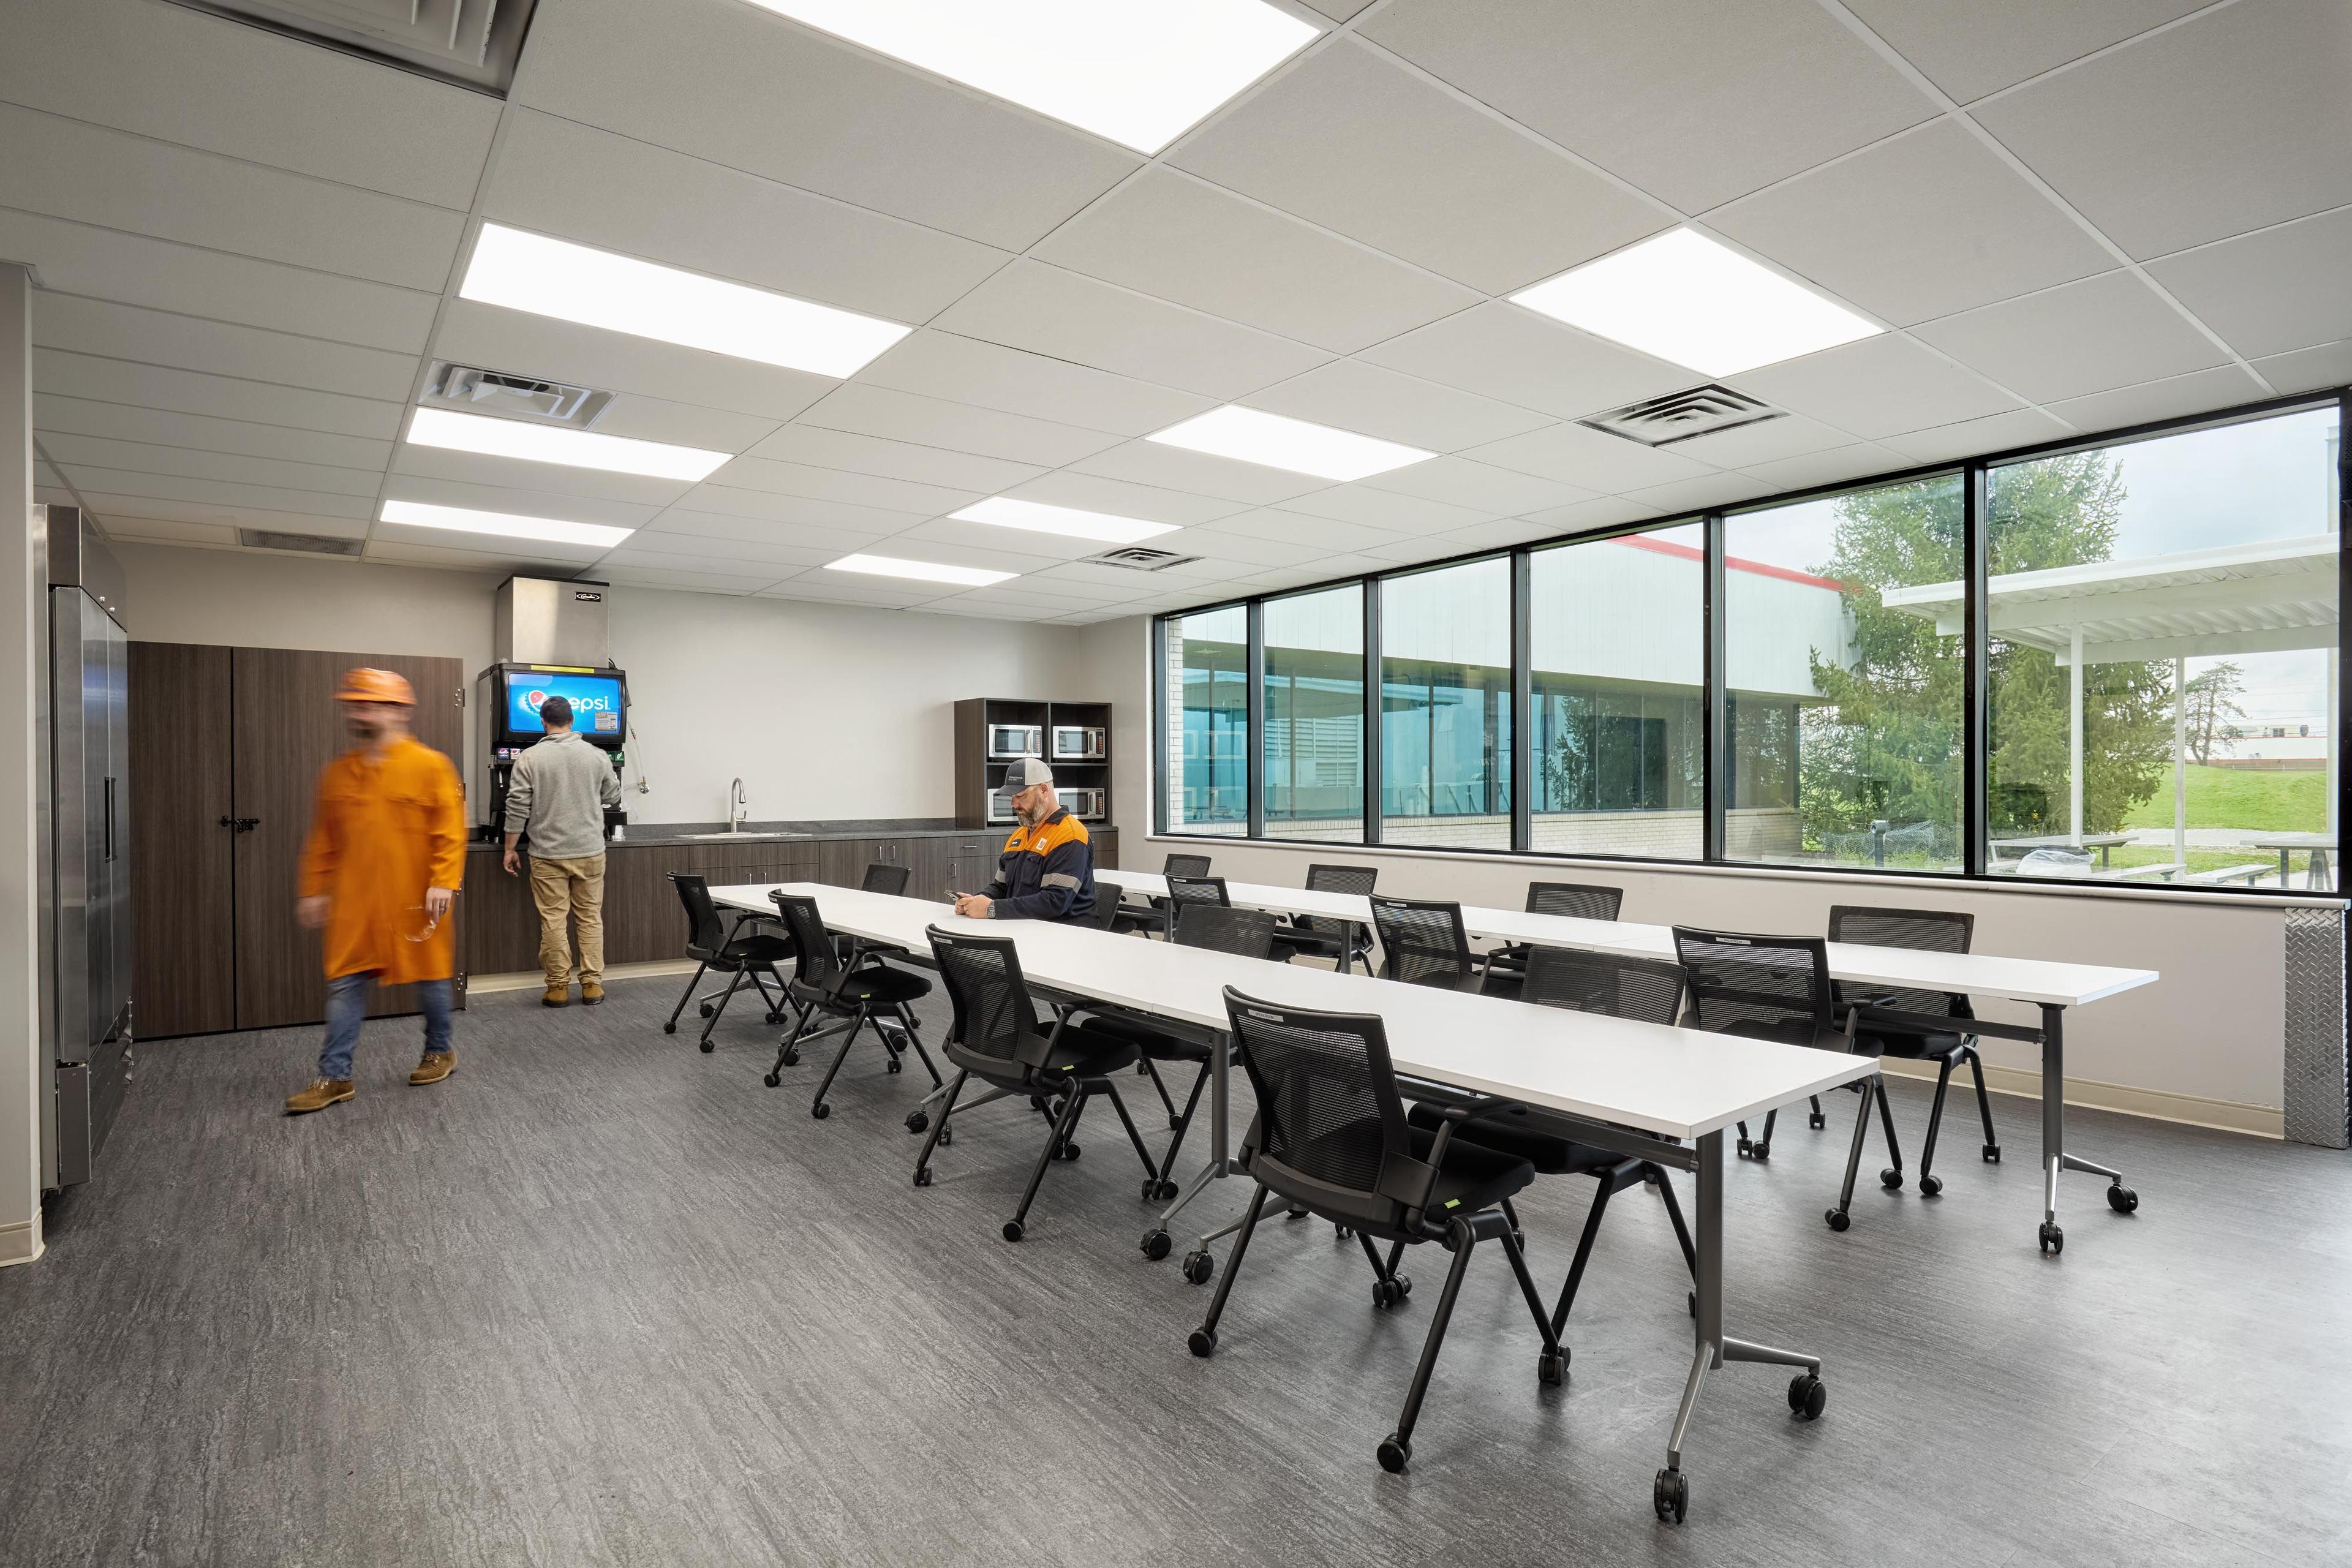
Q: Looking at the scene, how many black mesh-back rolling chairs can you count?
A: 15